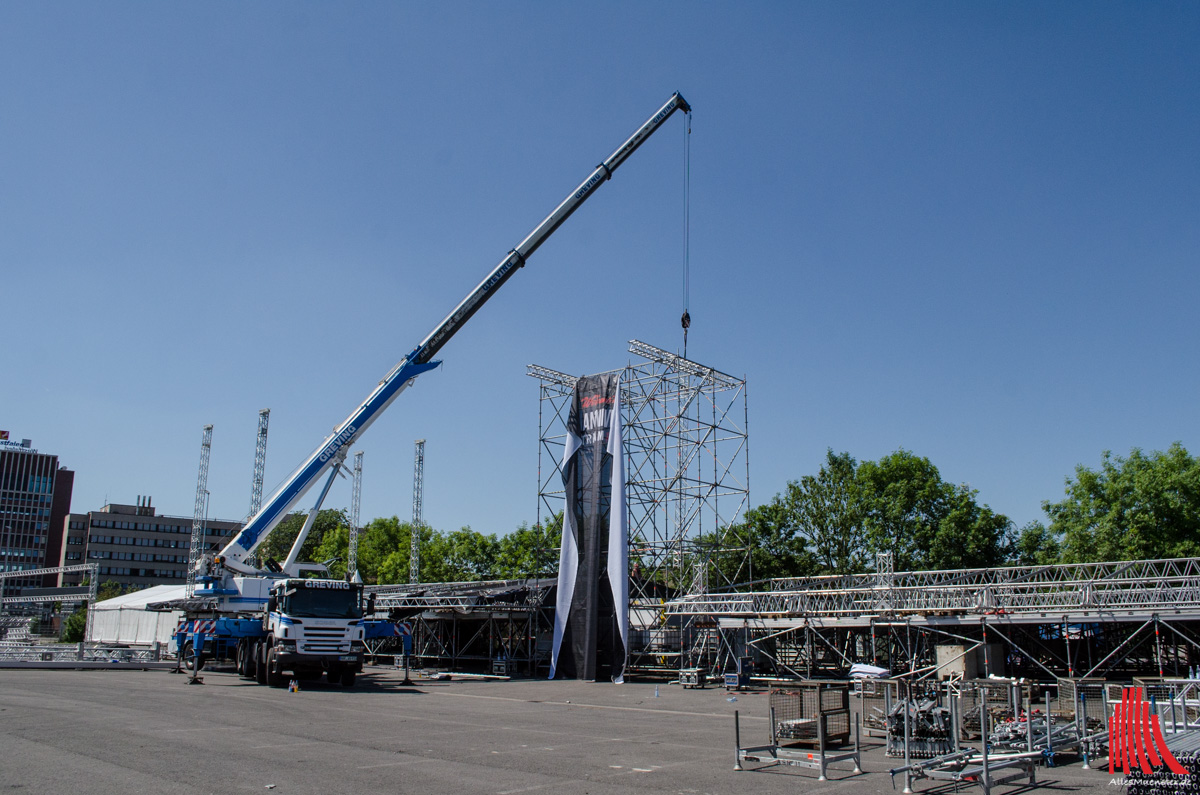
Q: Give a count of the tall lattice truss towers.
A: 4